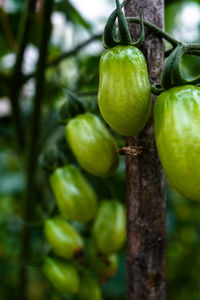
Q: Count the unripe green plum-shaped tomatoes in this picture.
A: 9